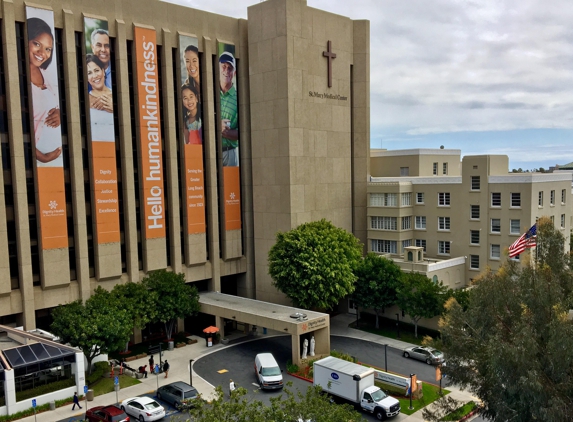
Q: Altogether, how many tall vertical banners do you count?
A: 5